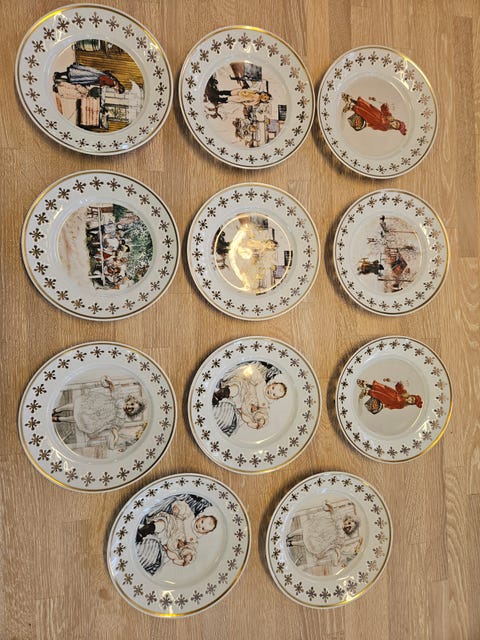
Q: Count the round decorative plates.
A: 11